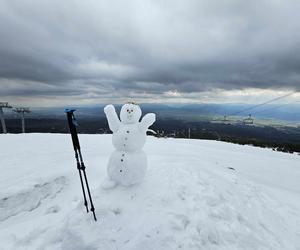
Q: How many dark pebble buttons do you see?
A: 6